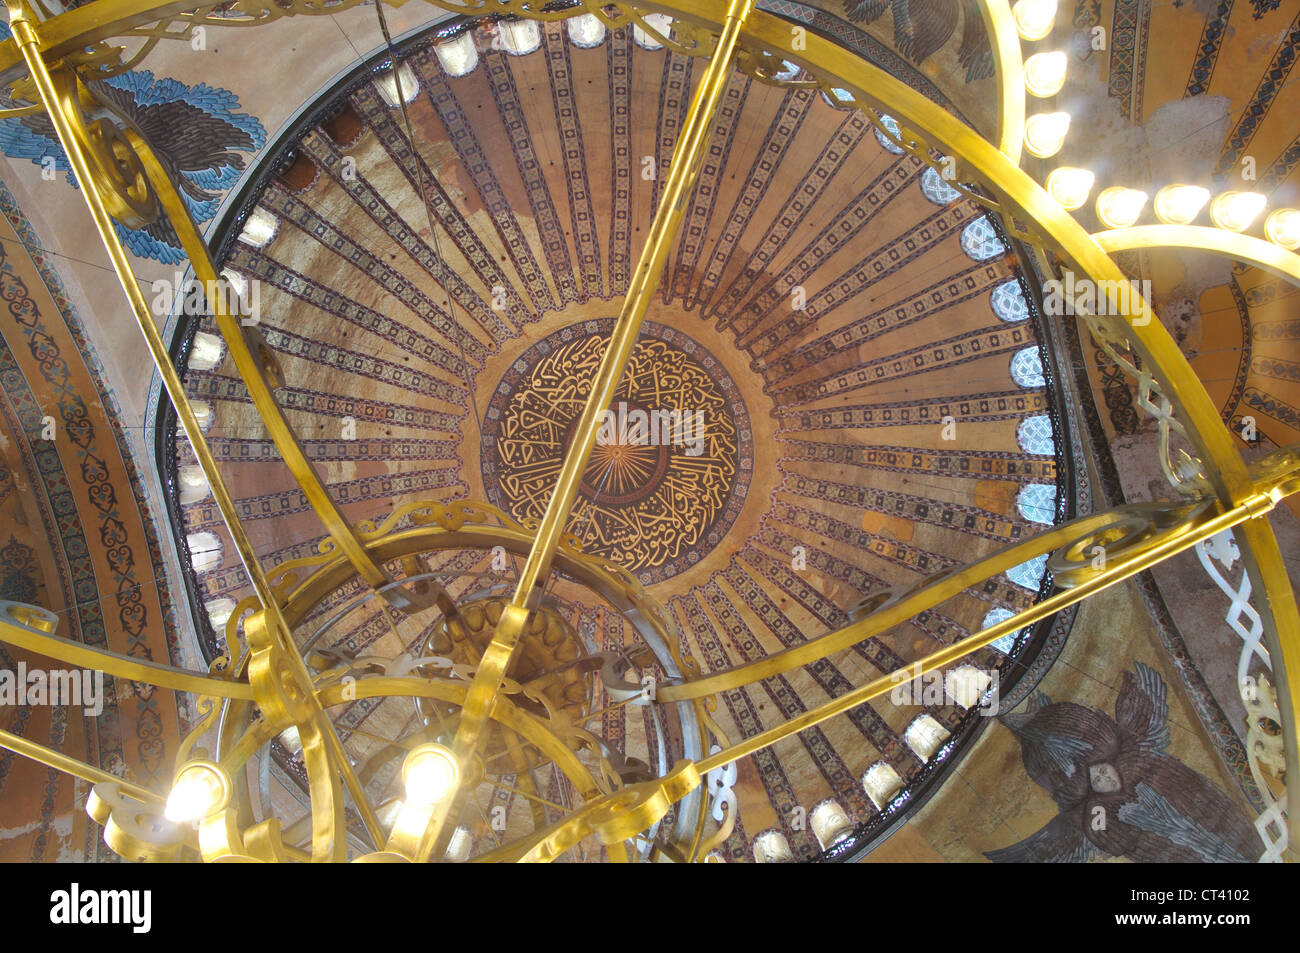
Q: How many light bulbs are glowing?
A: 10